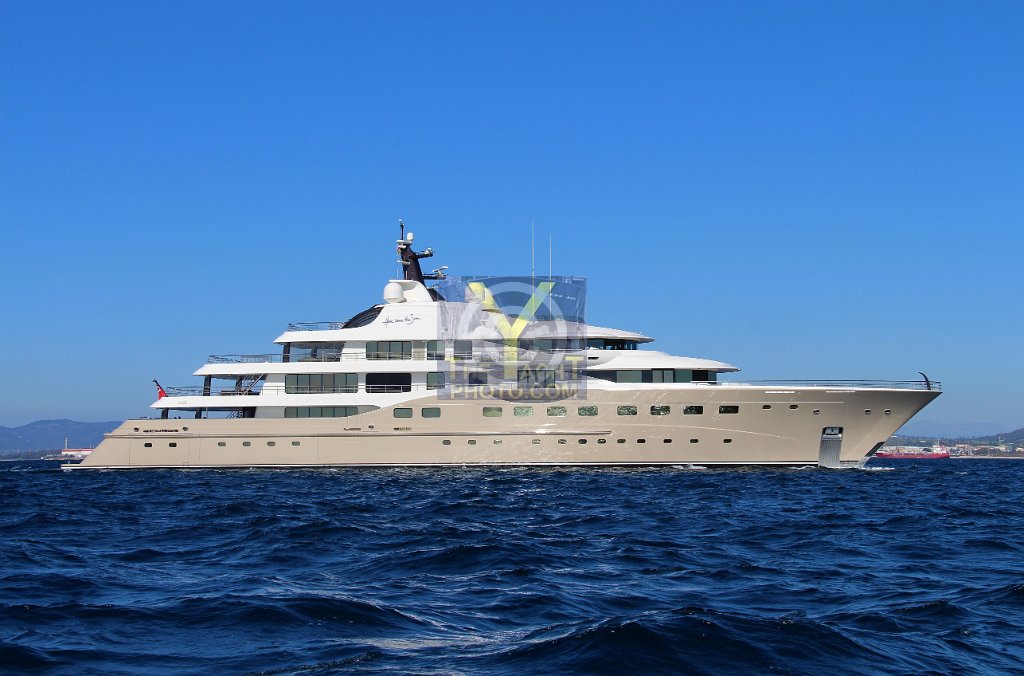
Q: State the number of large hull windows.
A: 10